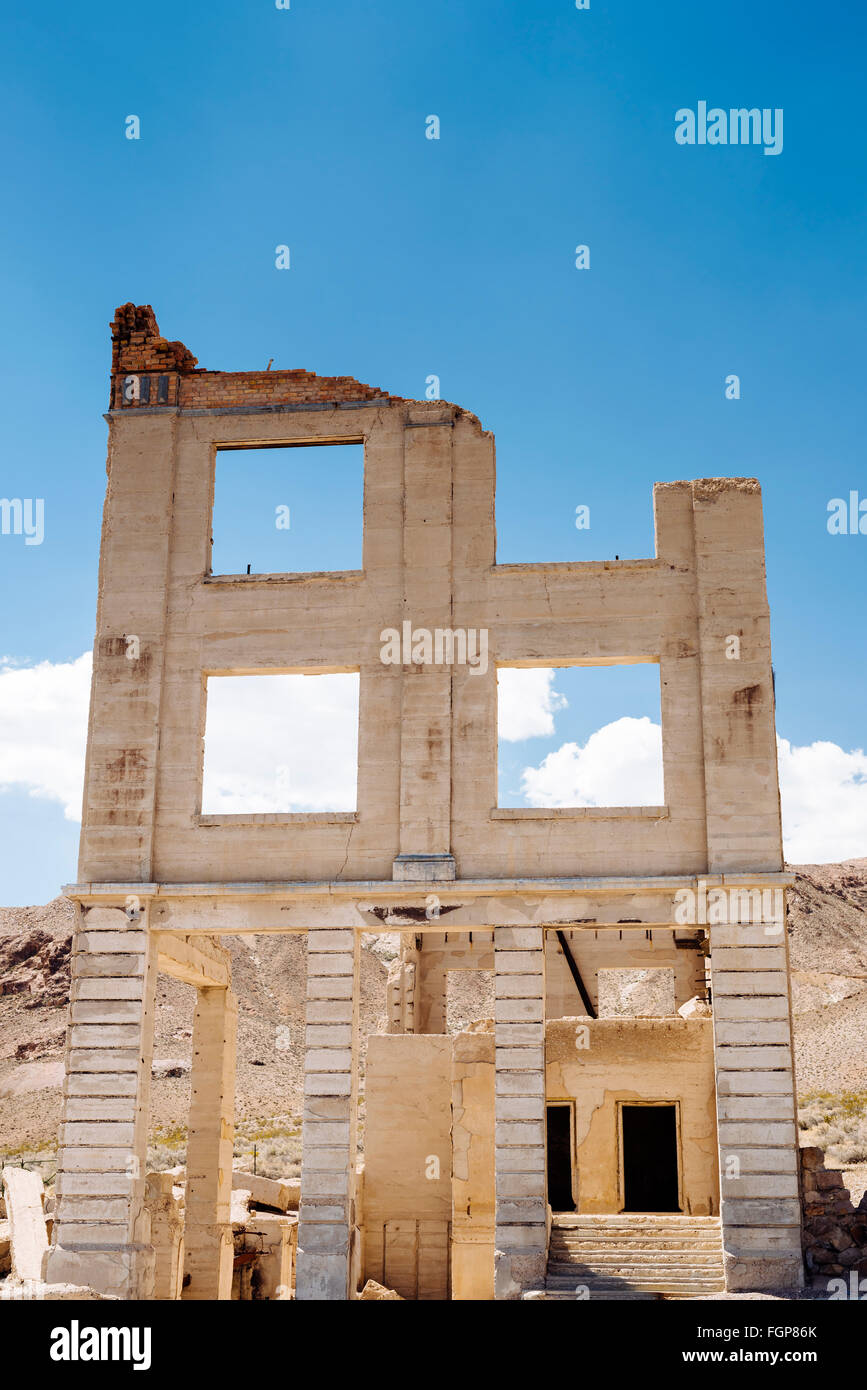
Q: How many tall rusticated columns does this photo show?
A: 4